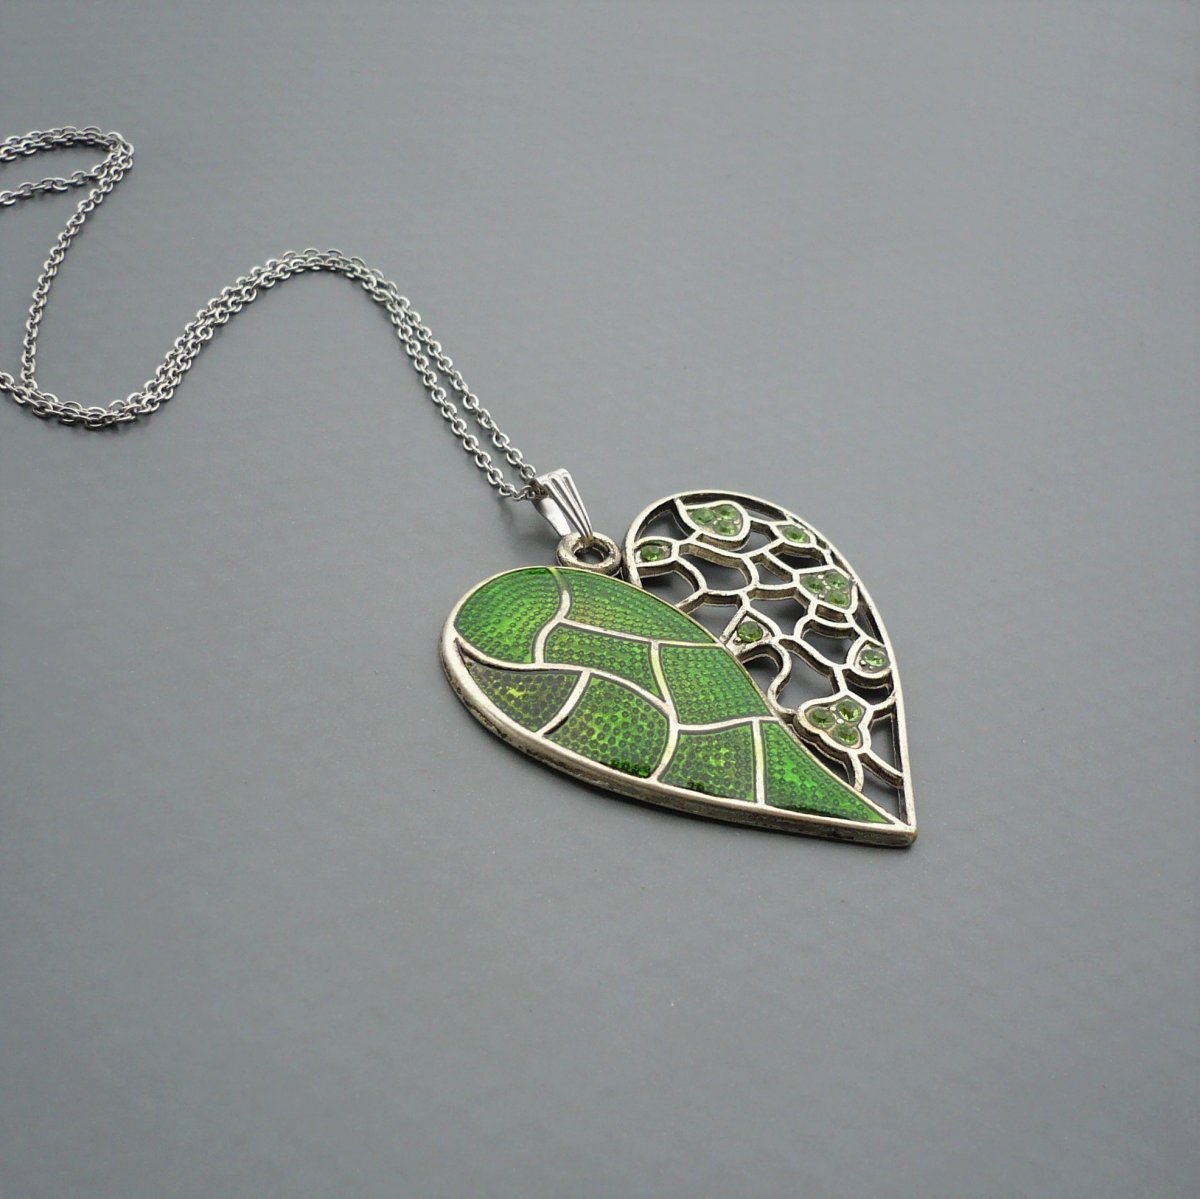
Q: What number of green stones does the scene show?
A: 13